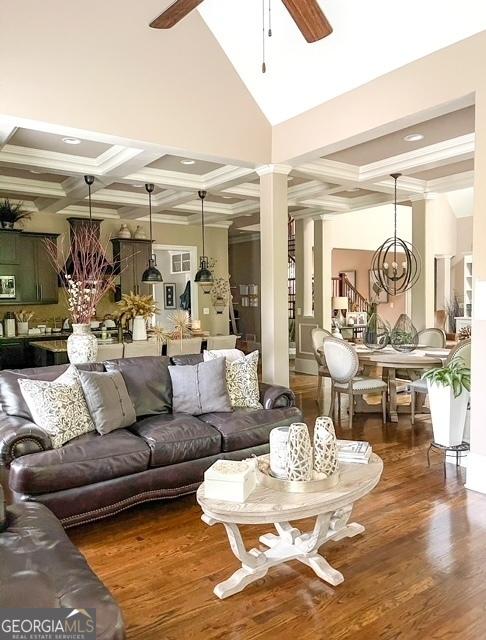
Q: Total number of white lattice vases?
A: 2